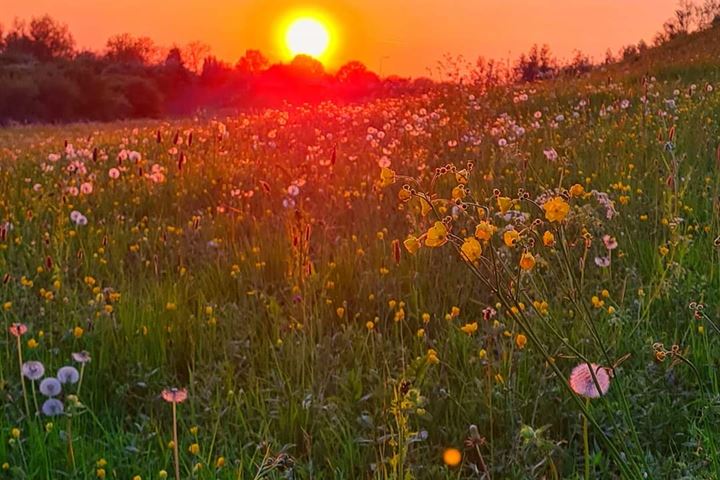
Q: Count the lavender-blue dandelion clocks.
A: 4